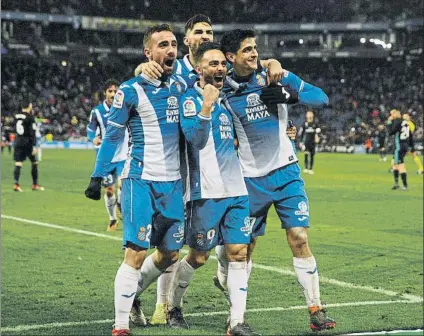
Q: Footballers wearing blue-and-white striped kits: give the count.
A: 5